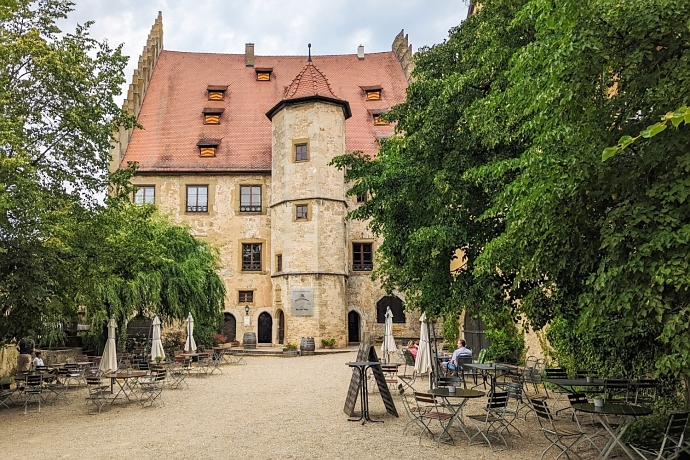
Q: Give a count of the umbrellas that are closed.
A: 5